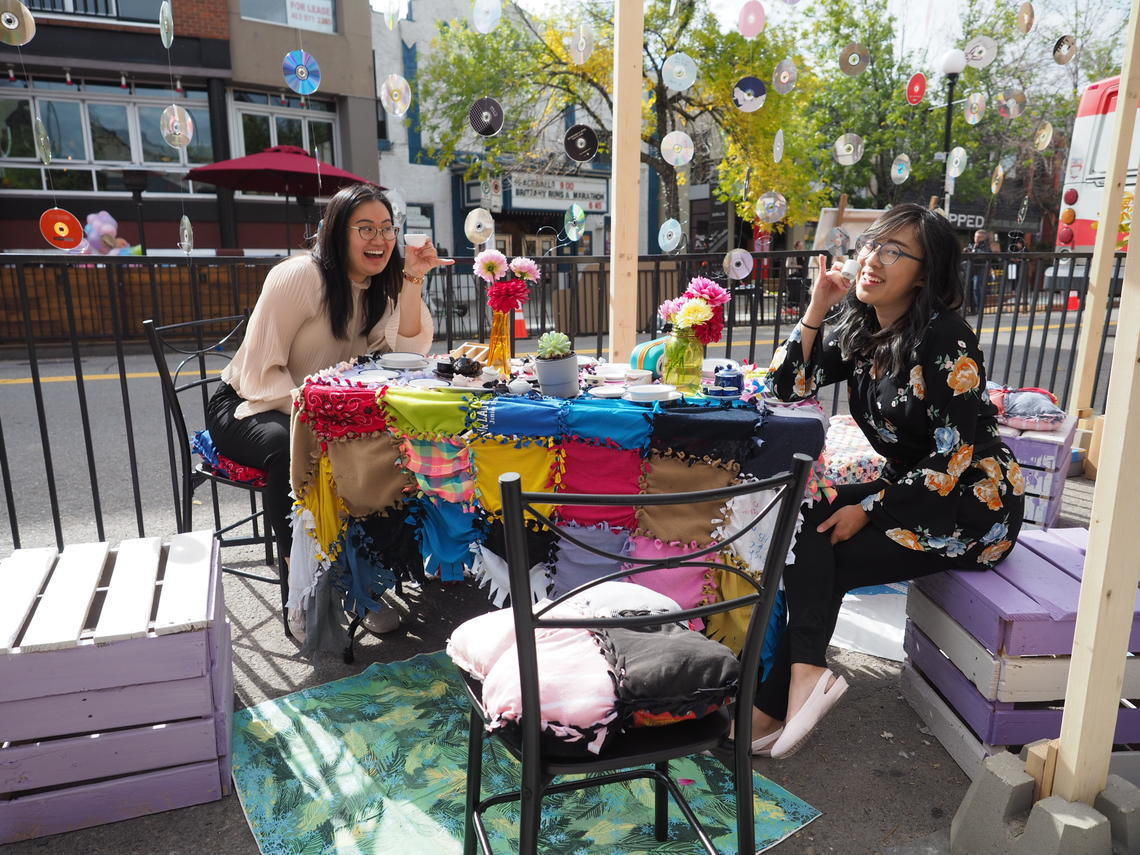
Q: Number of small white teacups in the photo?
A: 2